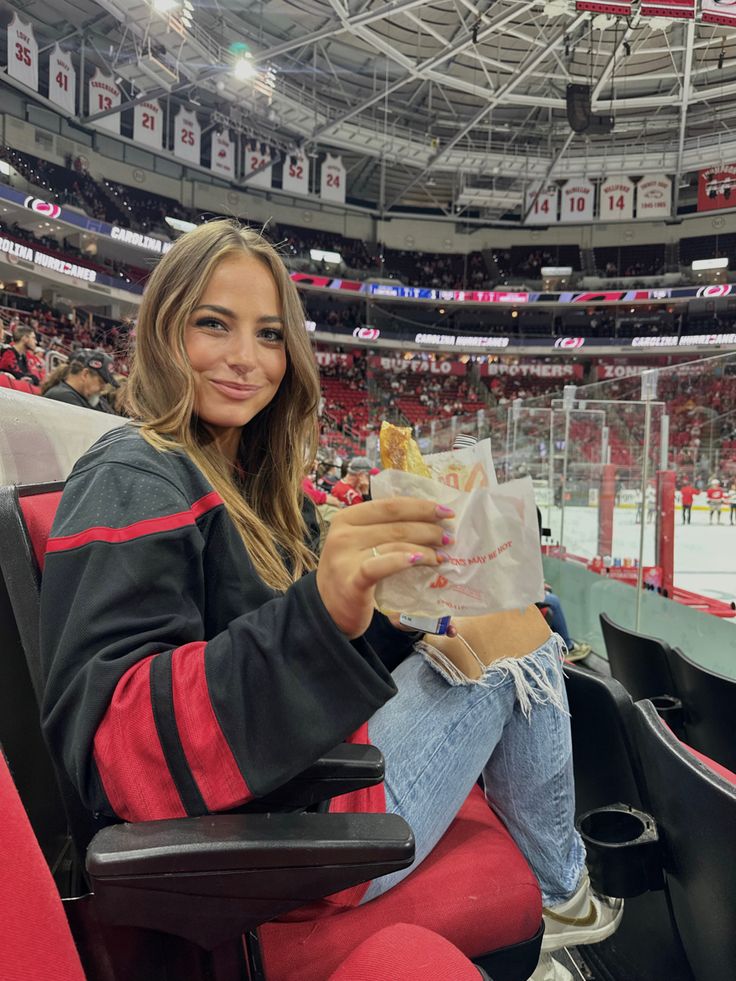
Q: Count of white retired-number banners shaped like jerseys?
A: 13